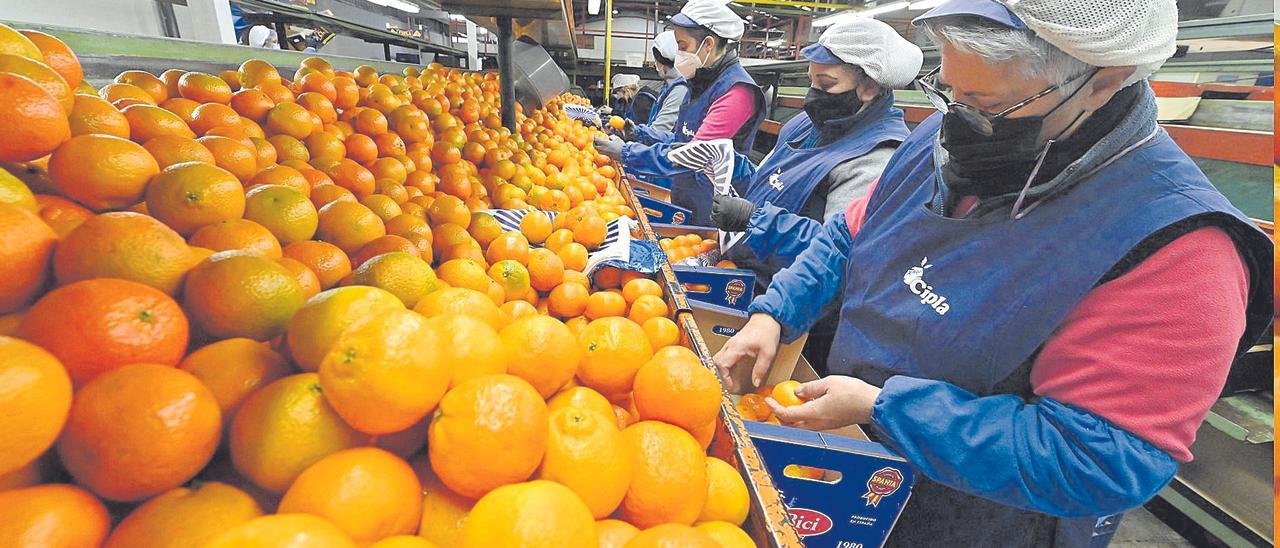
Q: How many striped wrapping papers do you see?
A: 3